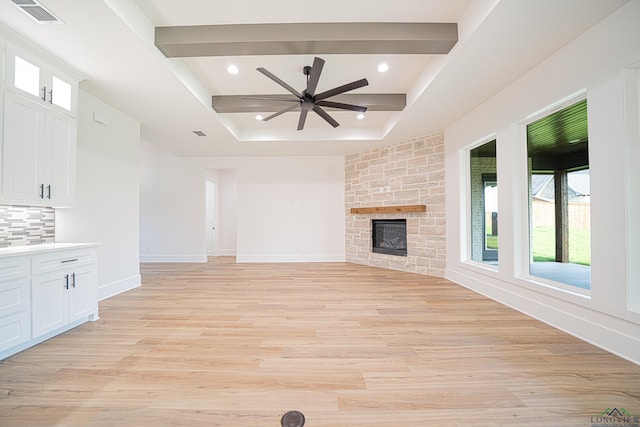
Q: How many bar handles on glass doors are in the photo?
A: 2